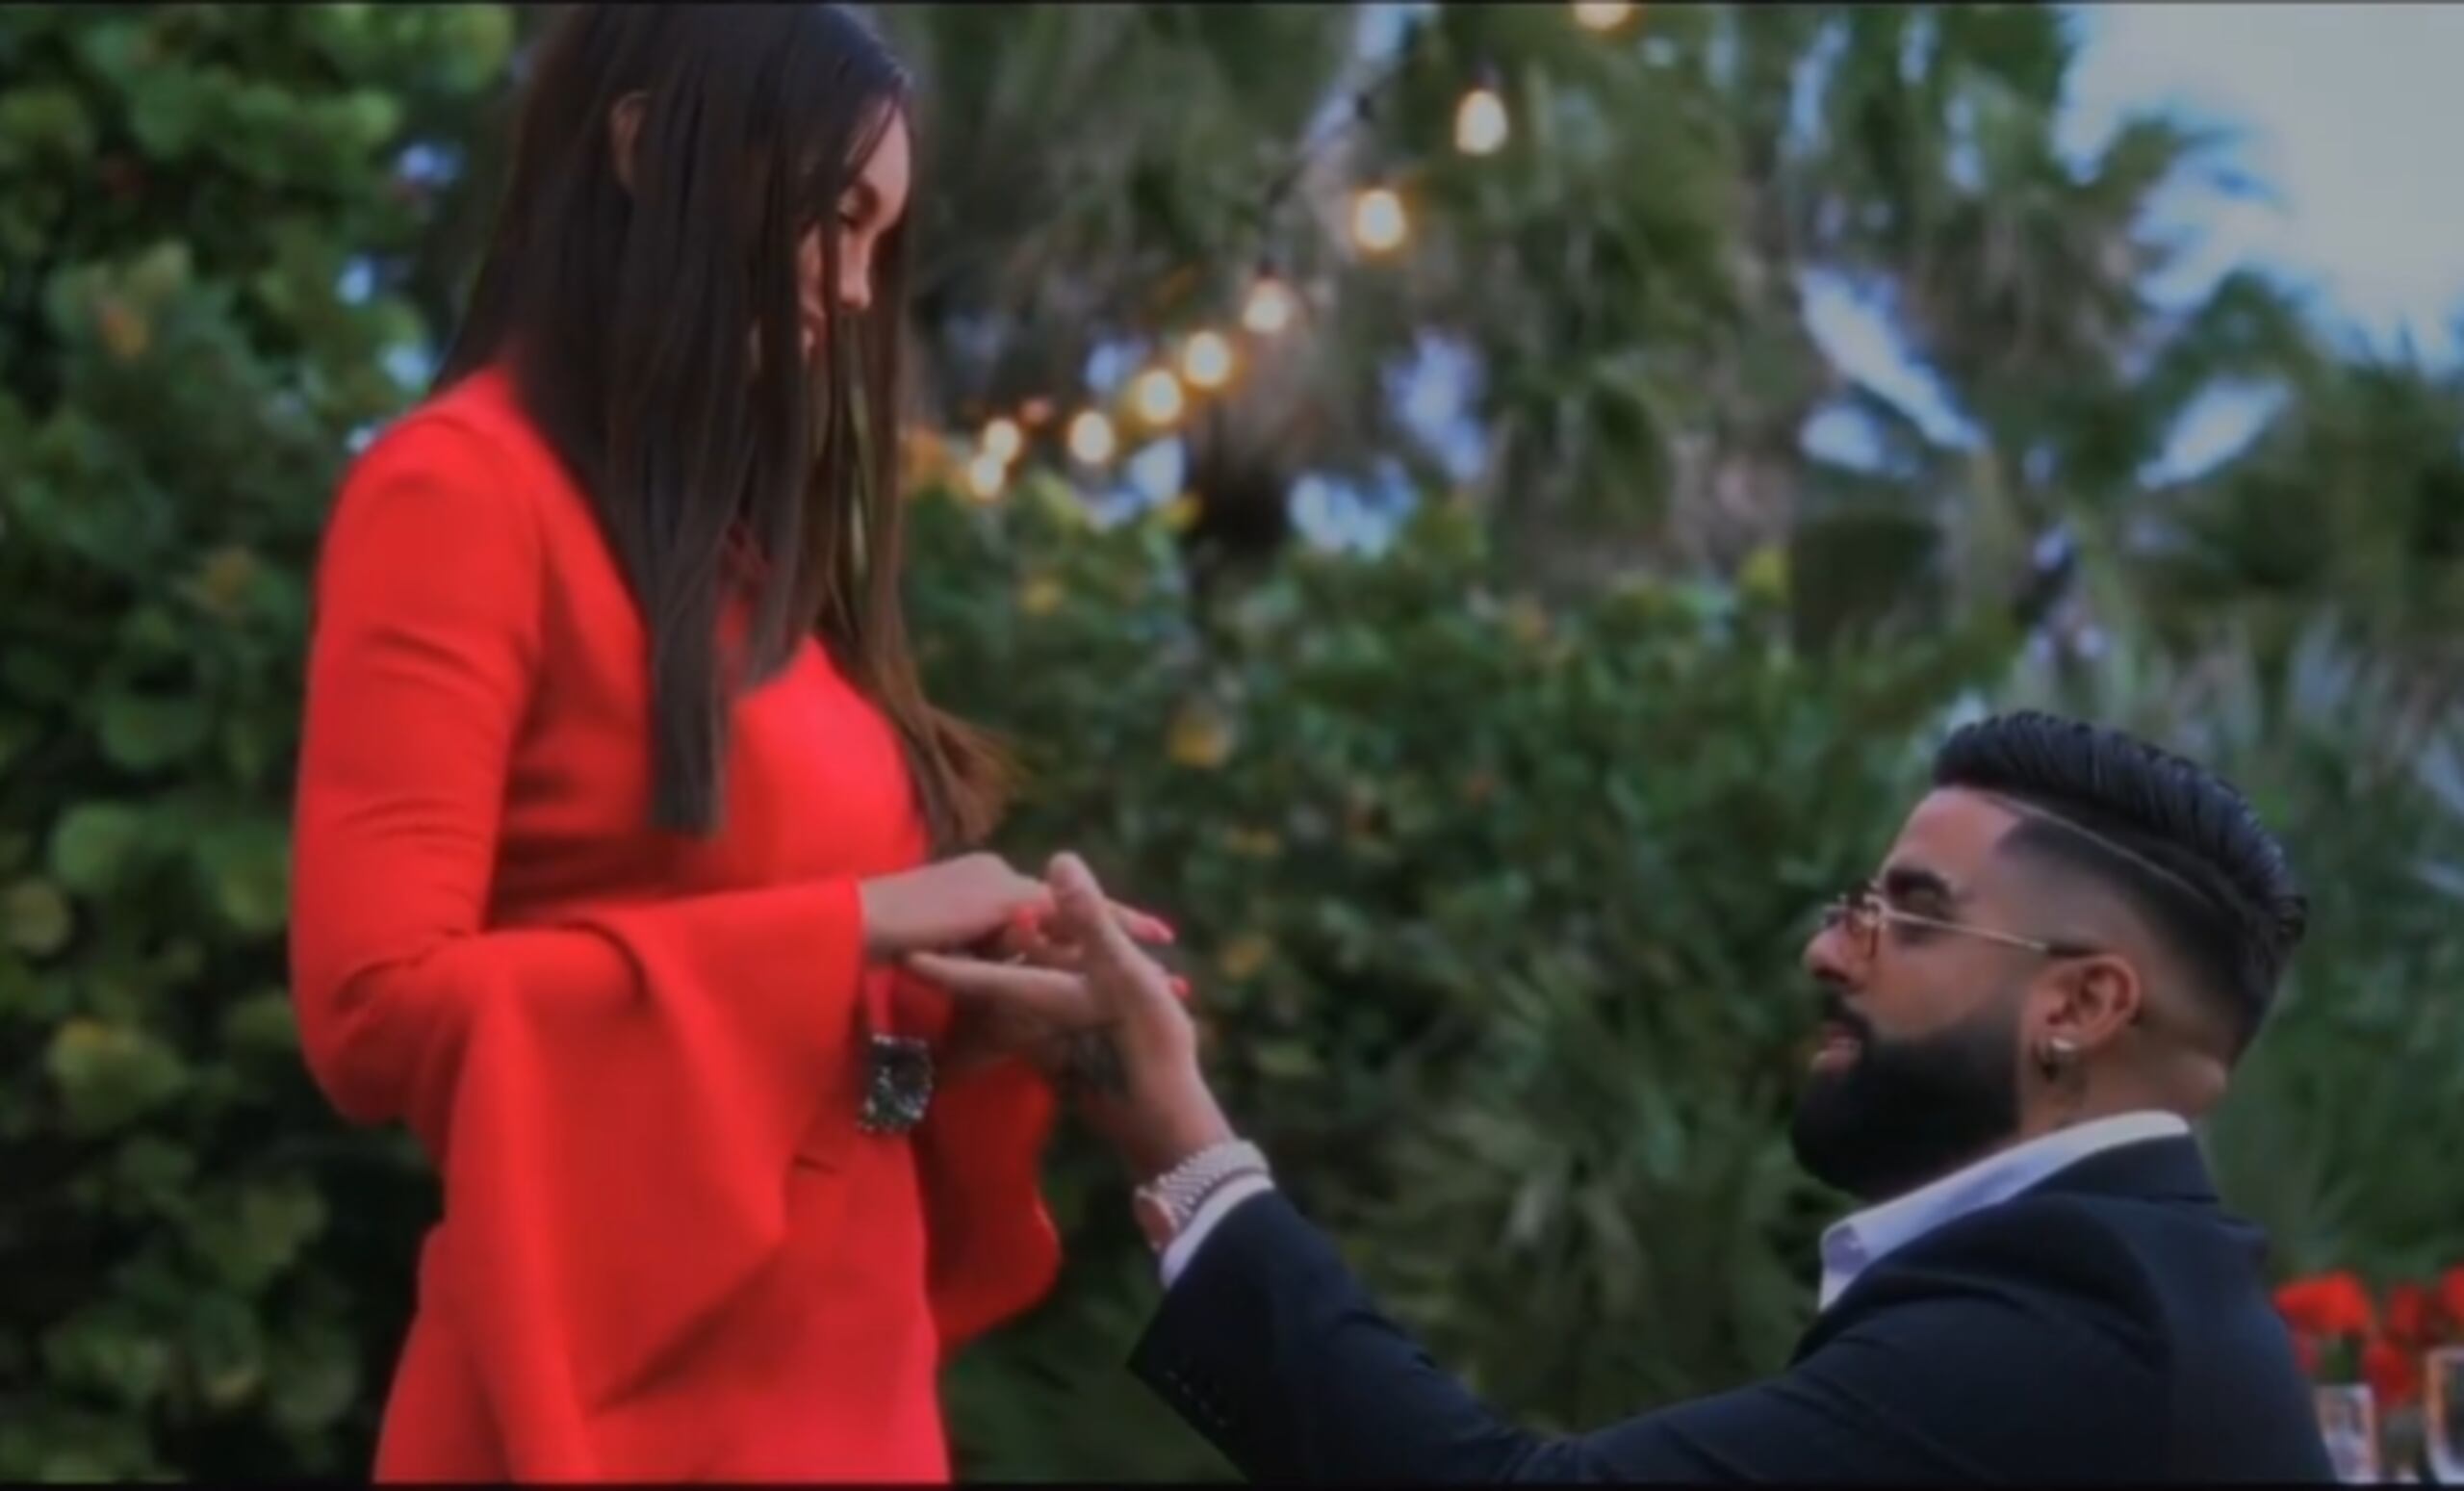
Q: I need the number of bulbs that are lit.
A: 9